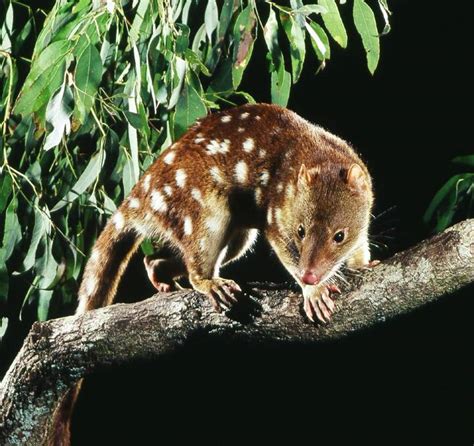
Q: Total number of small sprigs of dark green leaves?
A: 1